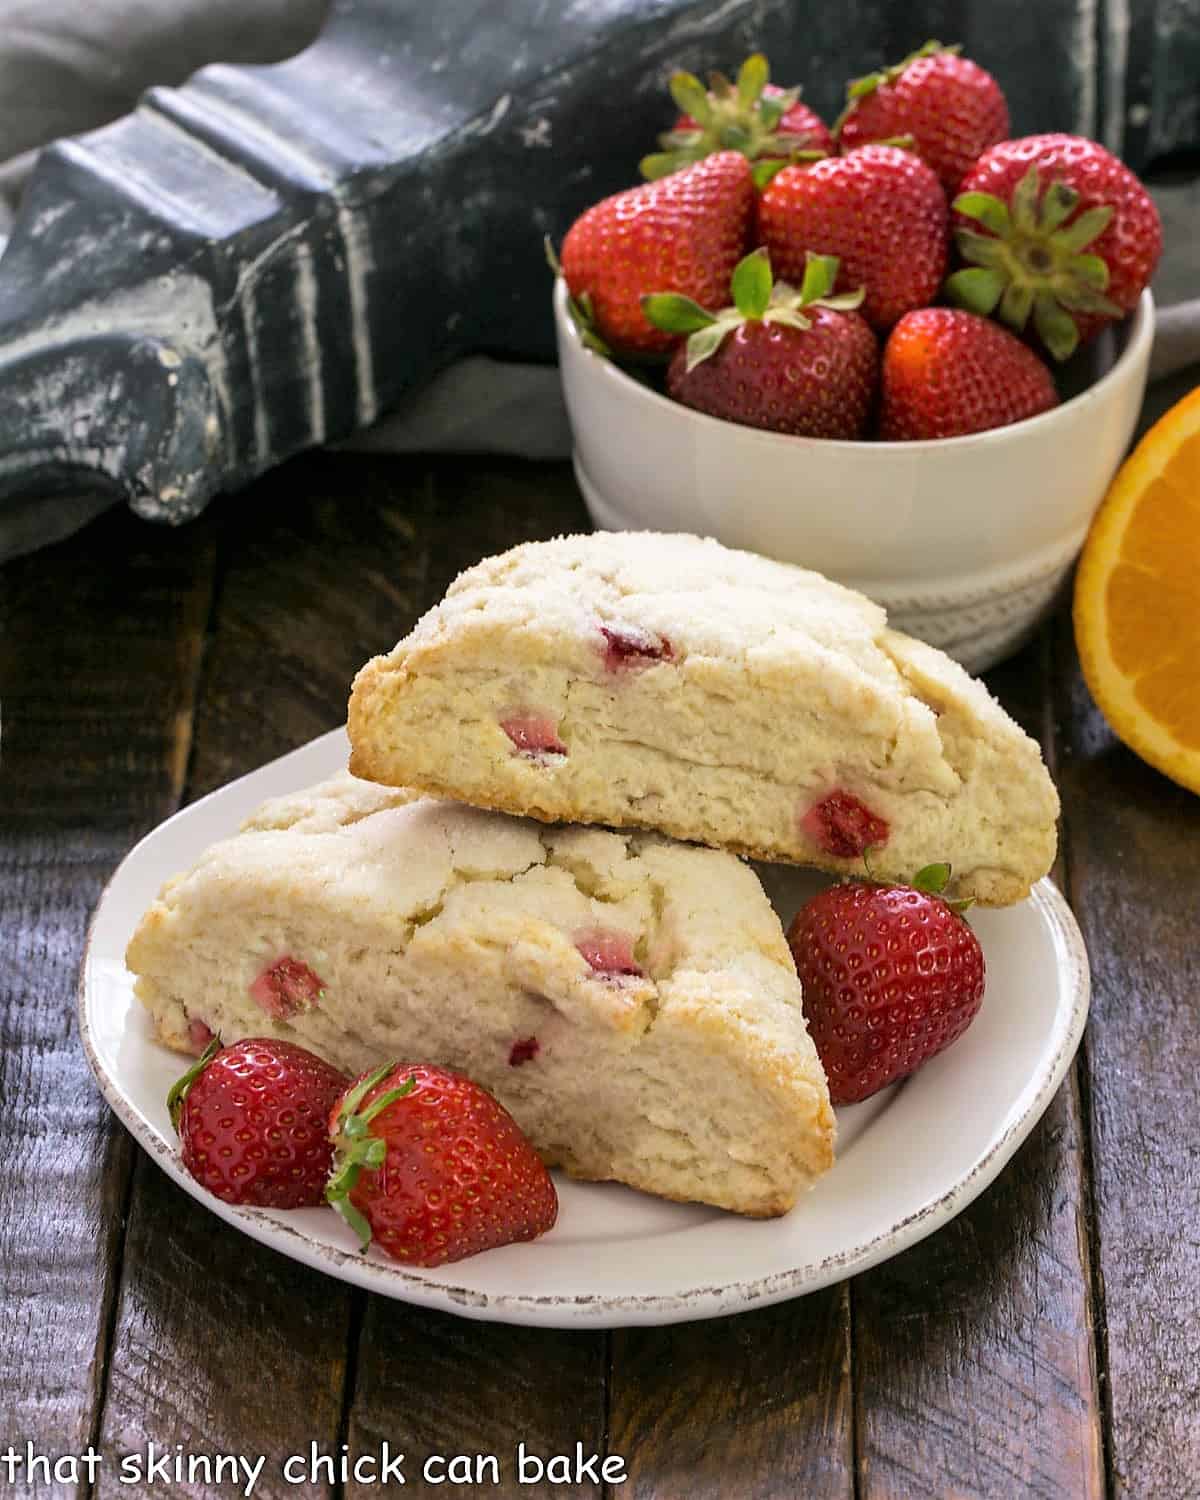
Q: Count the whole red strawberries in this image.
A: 10